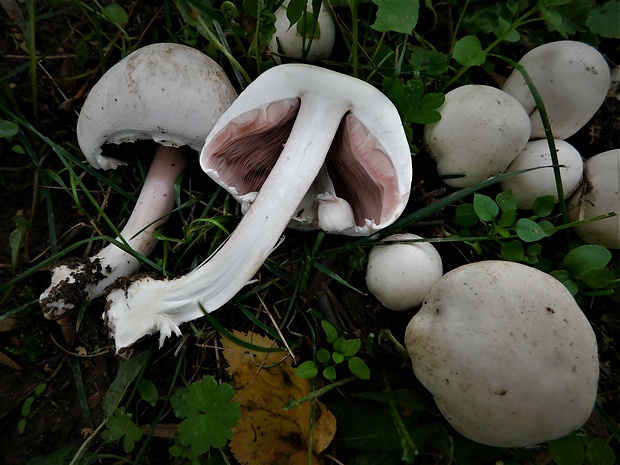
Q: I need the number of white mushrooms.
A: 9